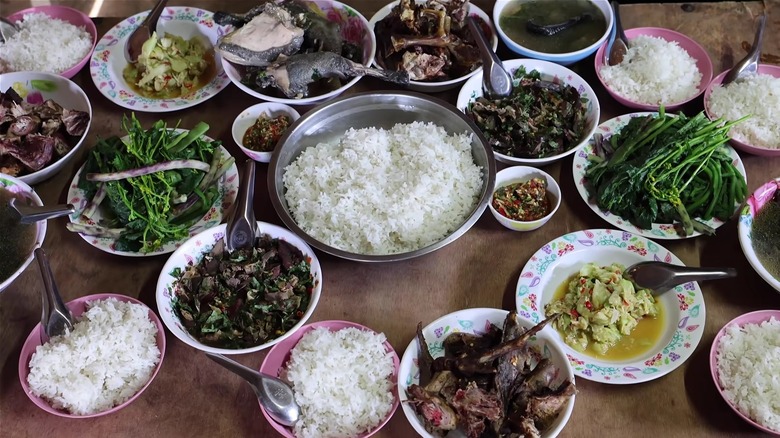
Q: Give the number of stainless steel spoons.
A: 10